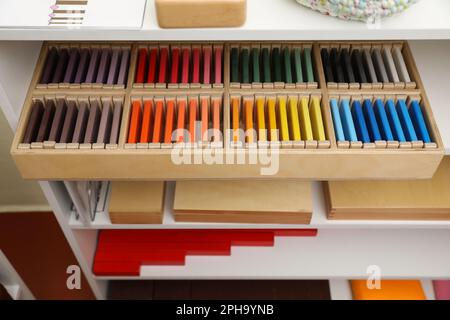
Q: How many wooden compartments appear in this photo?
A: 8